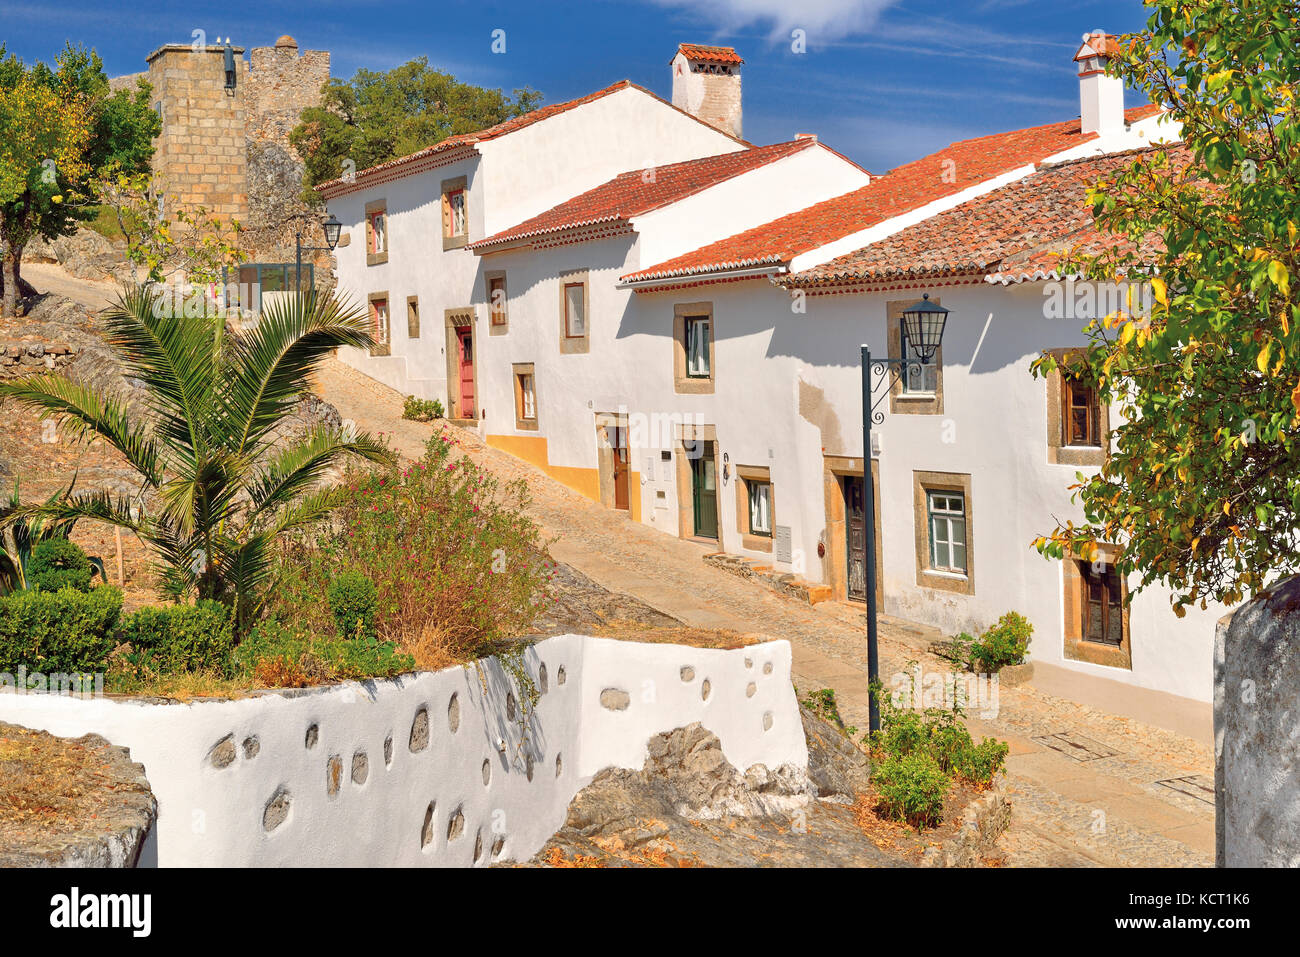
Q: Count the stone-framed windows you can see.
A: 13